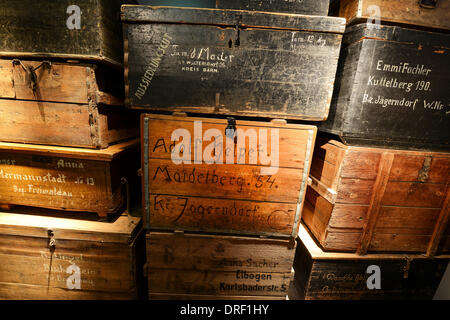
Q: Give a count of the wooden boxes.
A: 12